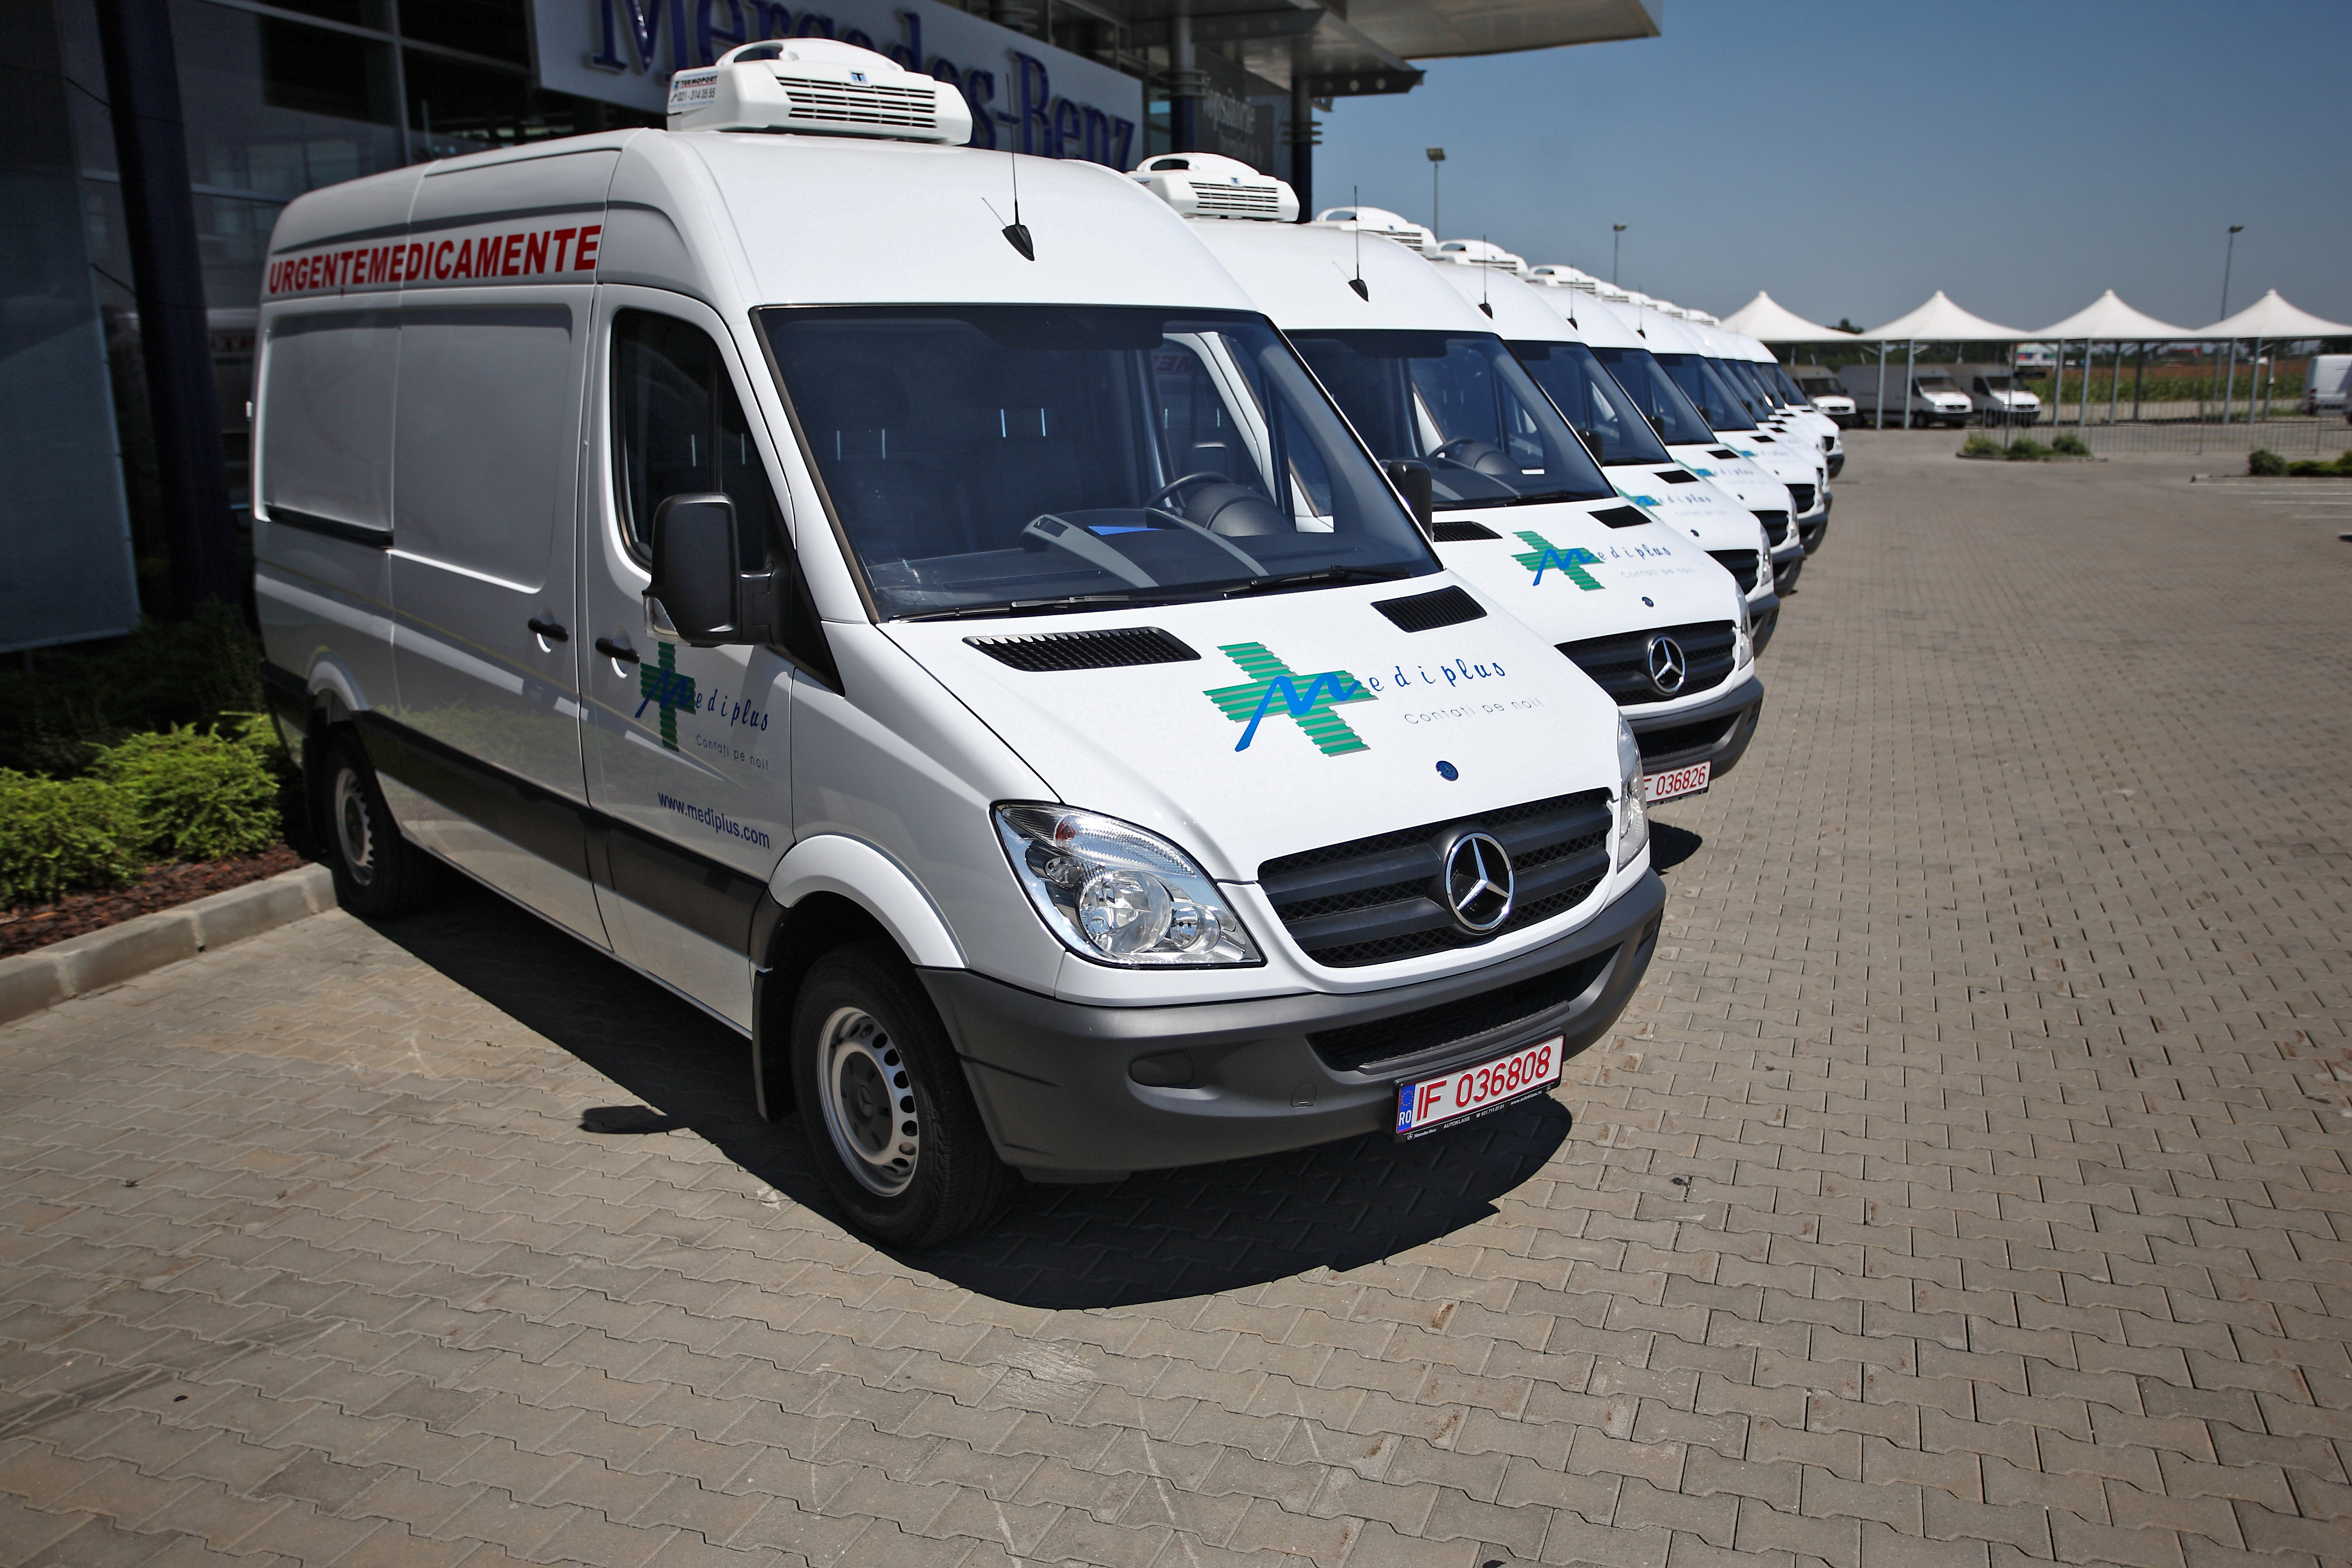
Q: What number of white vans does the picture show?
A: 13